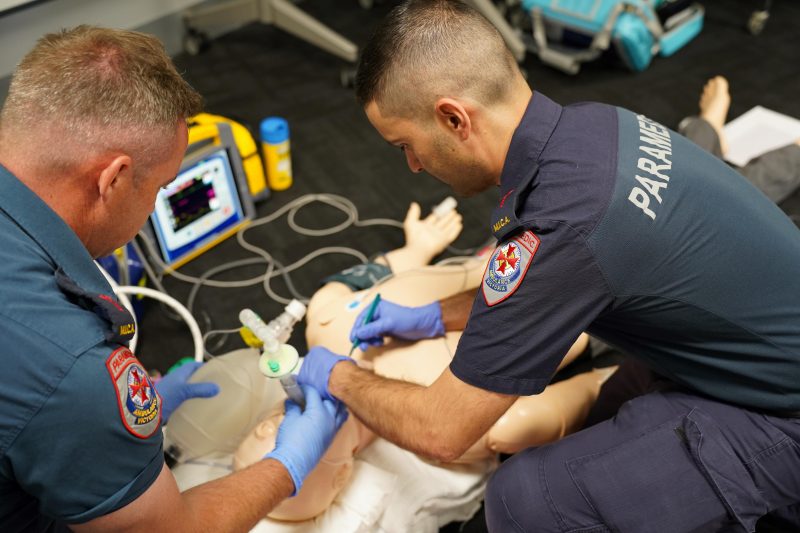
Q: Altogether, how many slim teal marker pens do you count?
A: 1